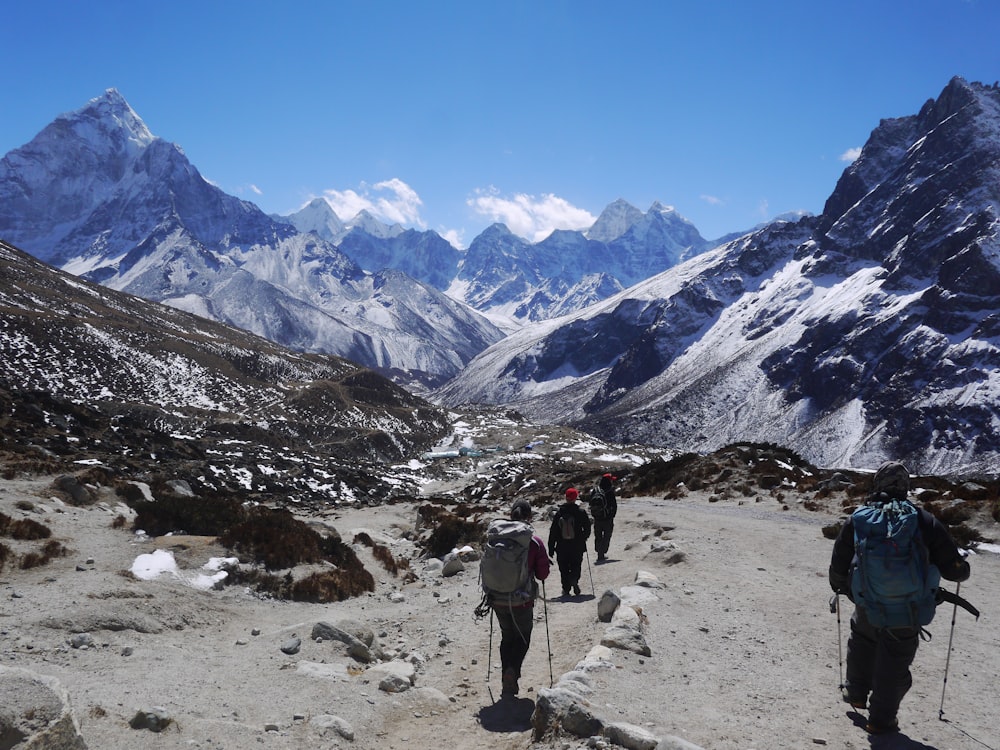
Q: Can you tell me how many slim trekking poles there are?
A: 5